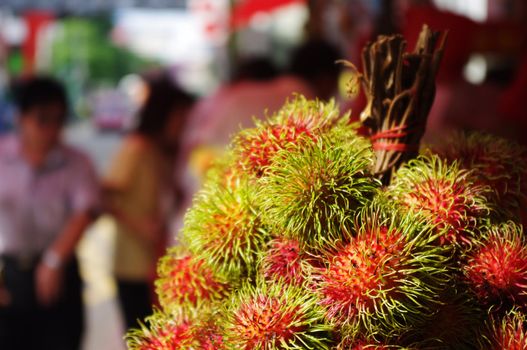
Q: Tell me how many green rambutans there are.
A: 2